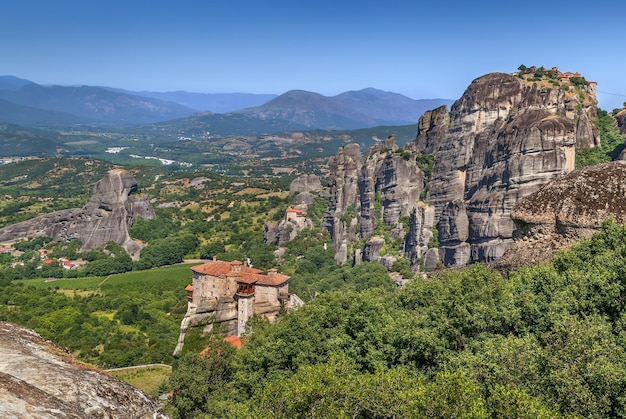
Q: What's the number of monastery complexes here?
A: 3